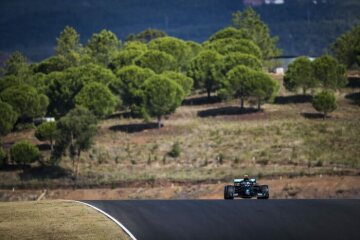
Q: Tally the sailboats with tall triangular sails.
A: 0